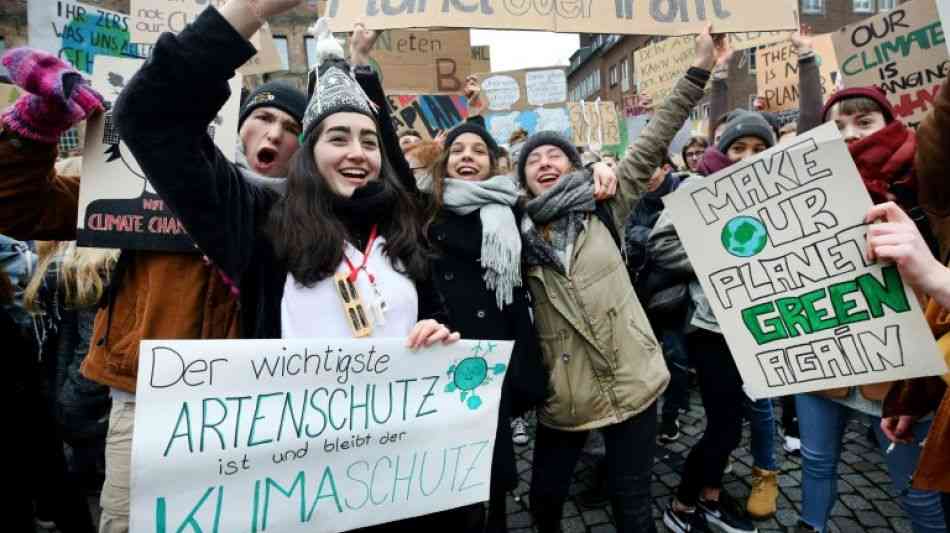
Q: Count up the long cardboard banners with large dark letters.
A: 1